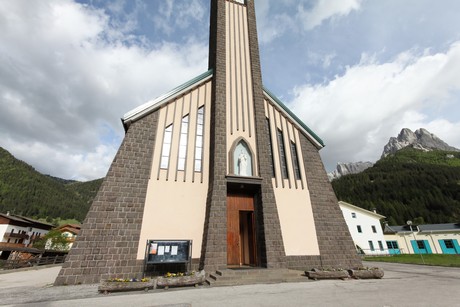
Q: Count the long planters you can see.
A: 4